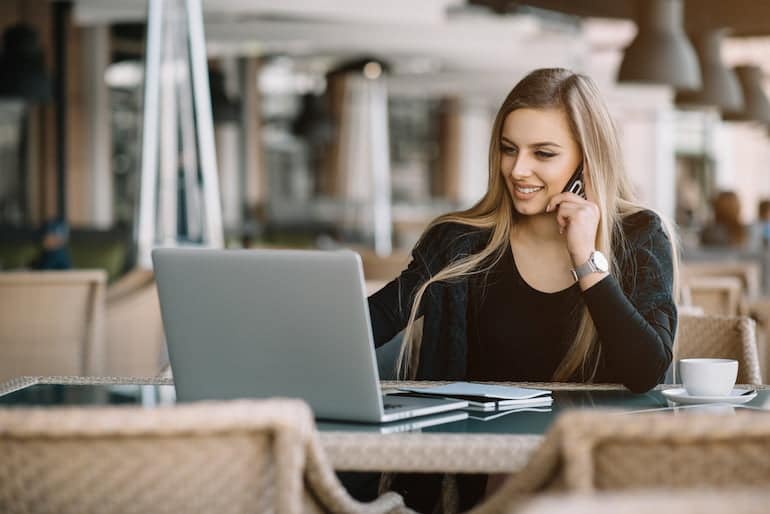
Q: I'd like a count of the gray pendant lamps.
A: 3